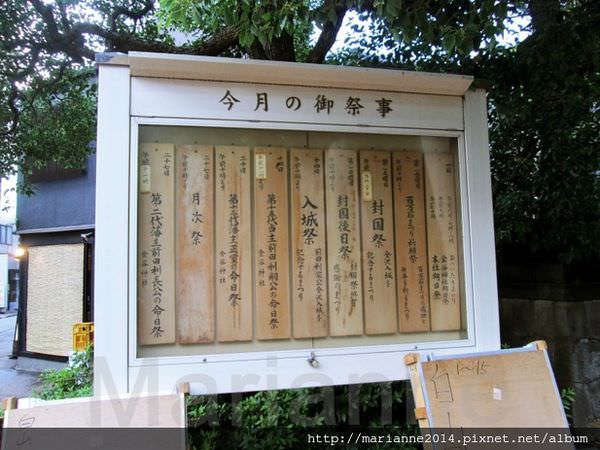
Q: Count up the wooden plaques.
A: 9